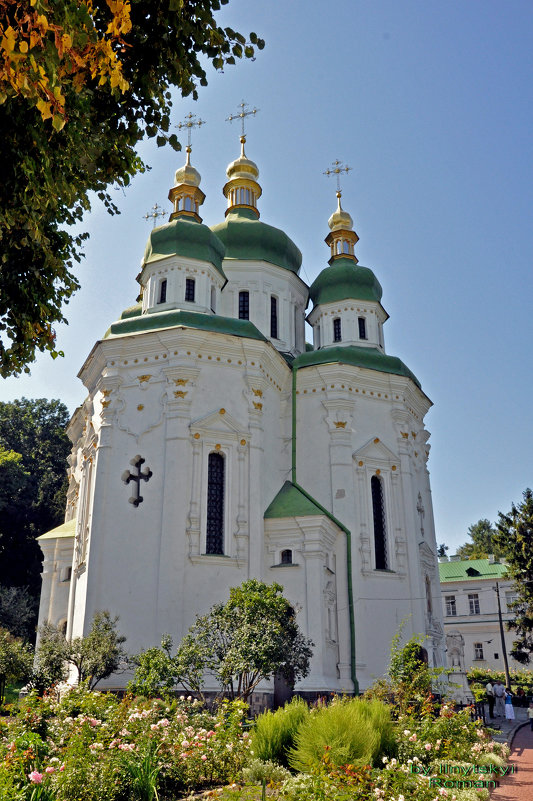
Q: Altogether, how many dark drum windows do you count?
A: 6